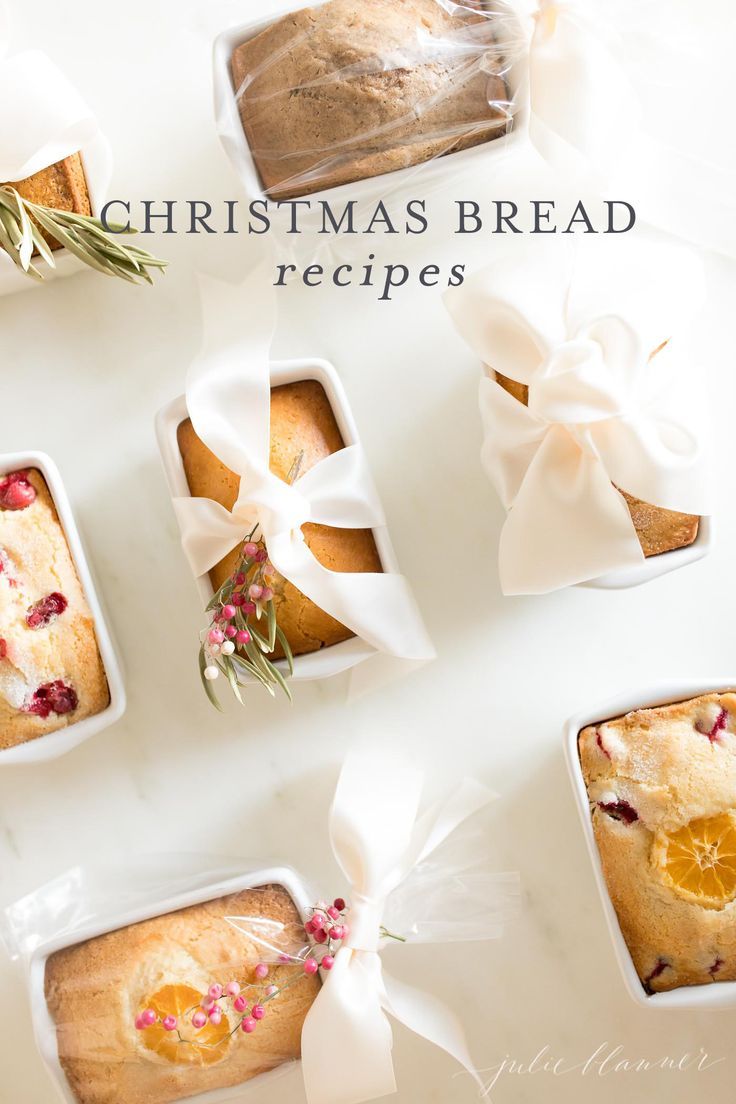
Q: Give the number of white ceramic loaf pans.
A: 7